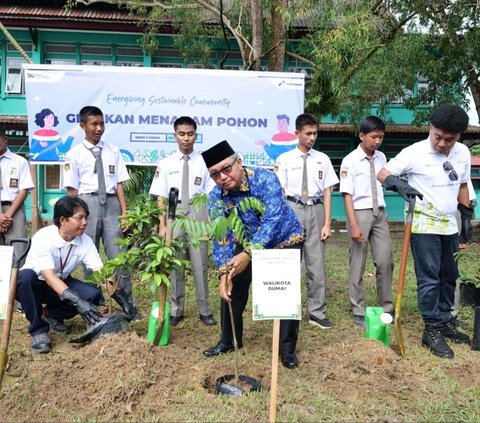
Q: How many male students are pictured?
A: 5